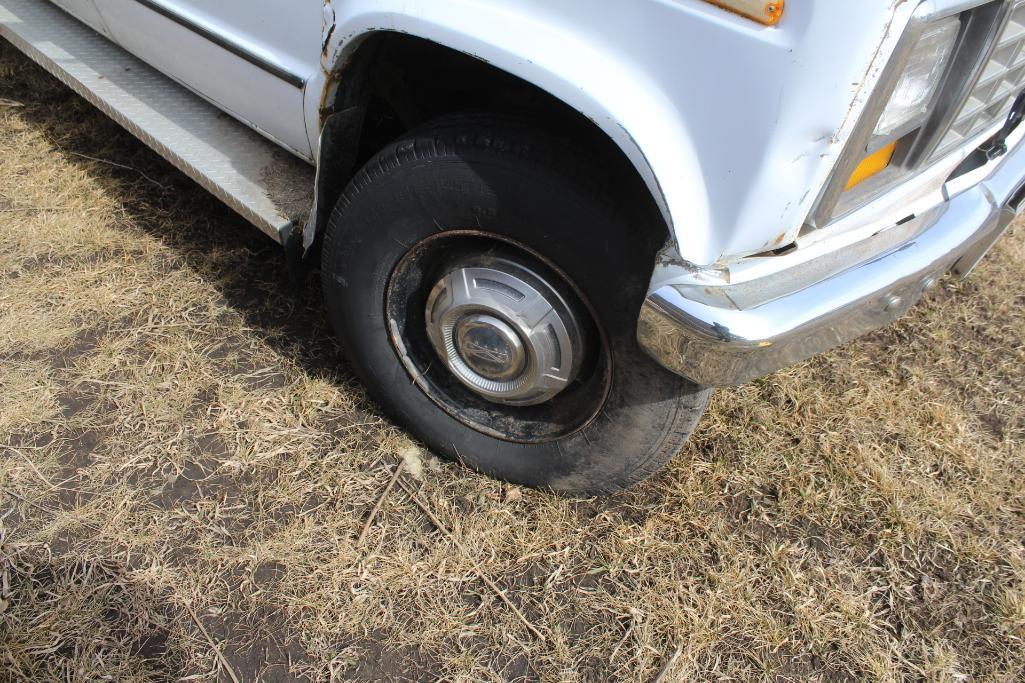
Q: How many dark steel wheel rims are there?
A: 1